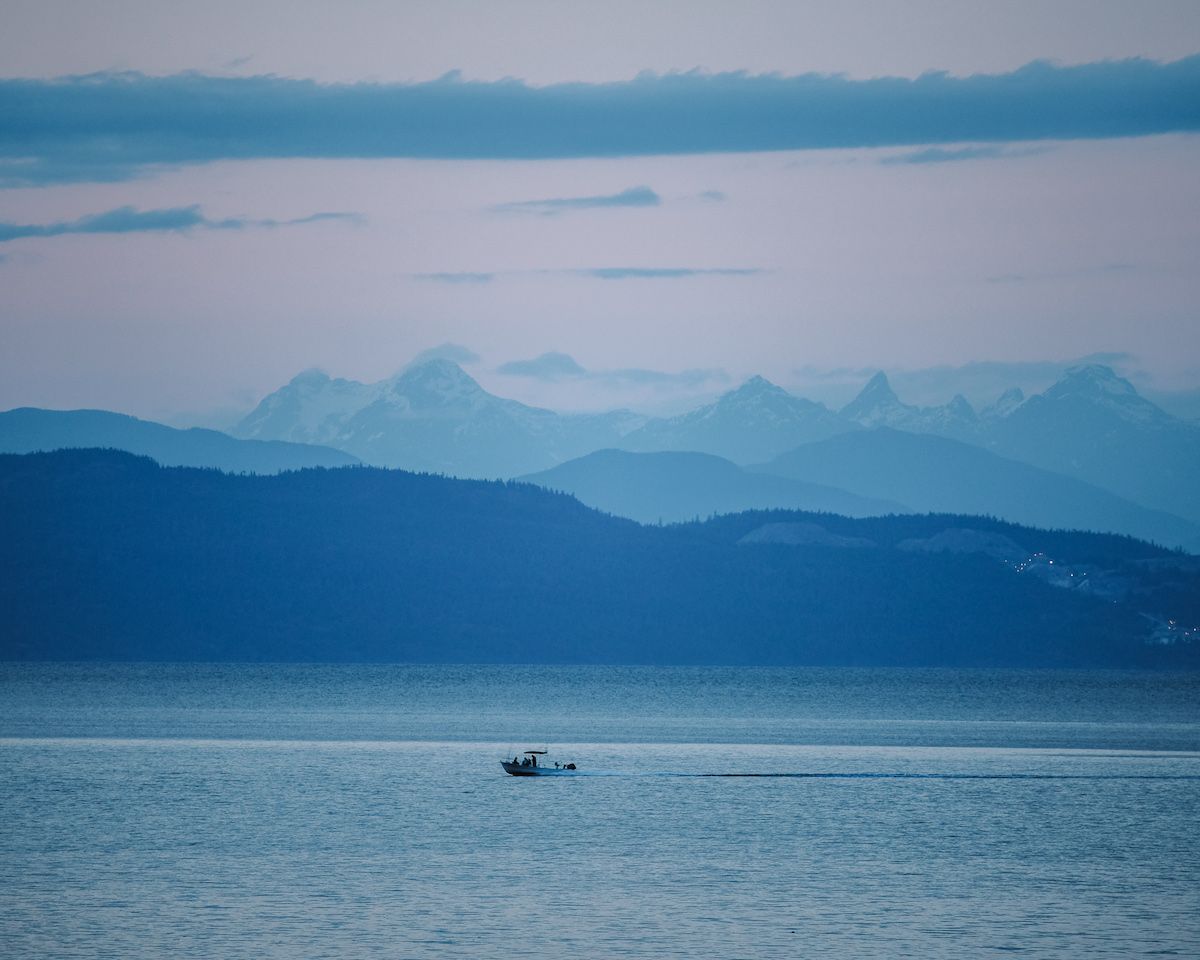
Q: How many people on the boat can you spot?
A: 3